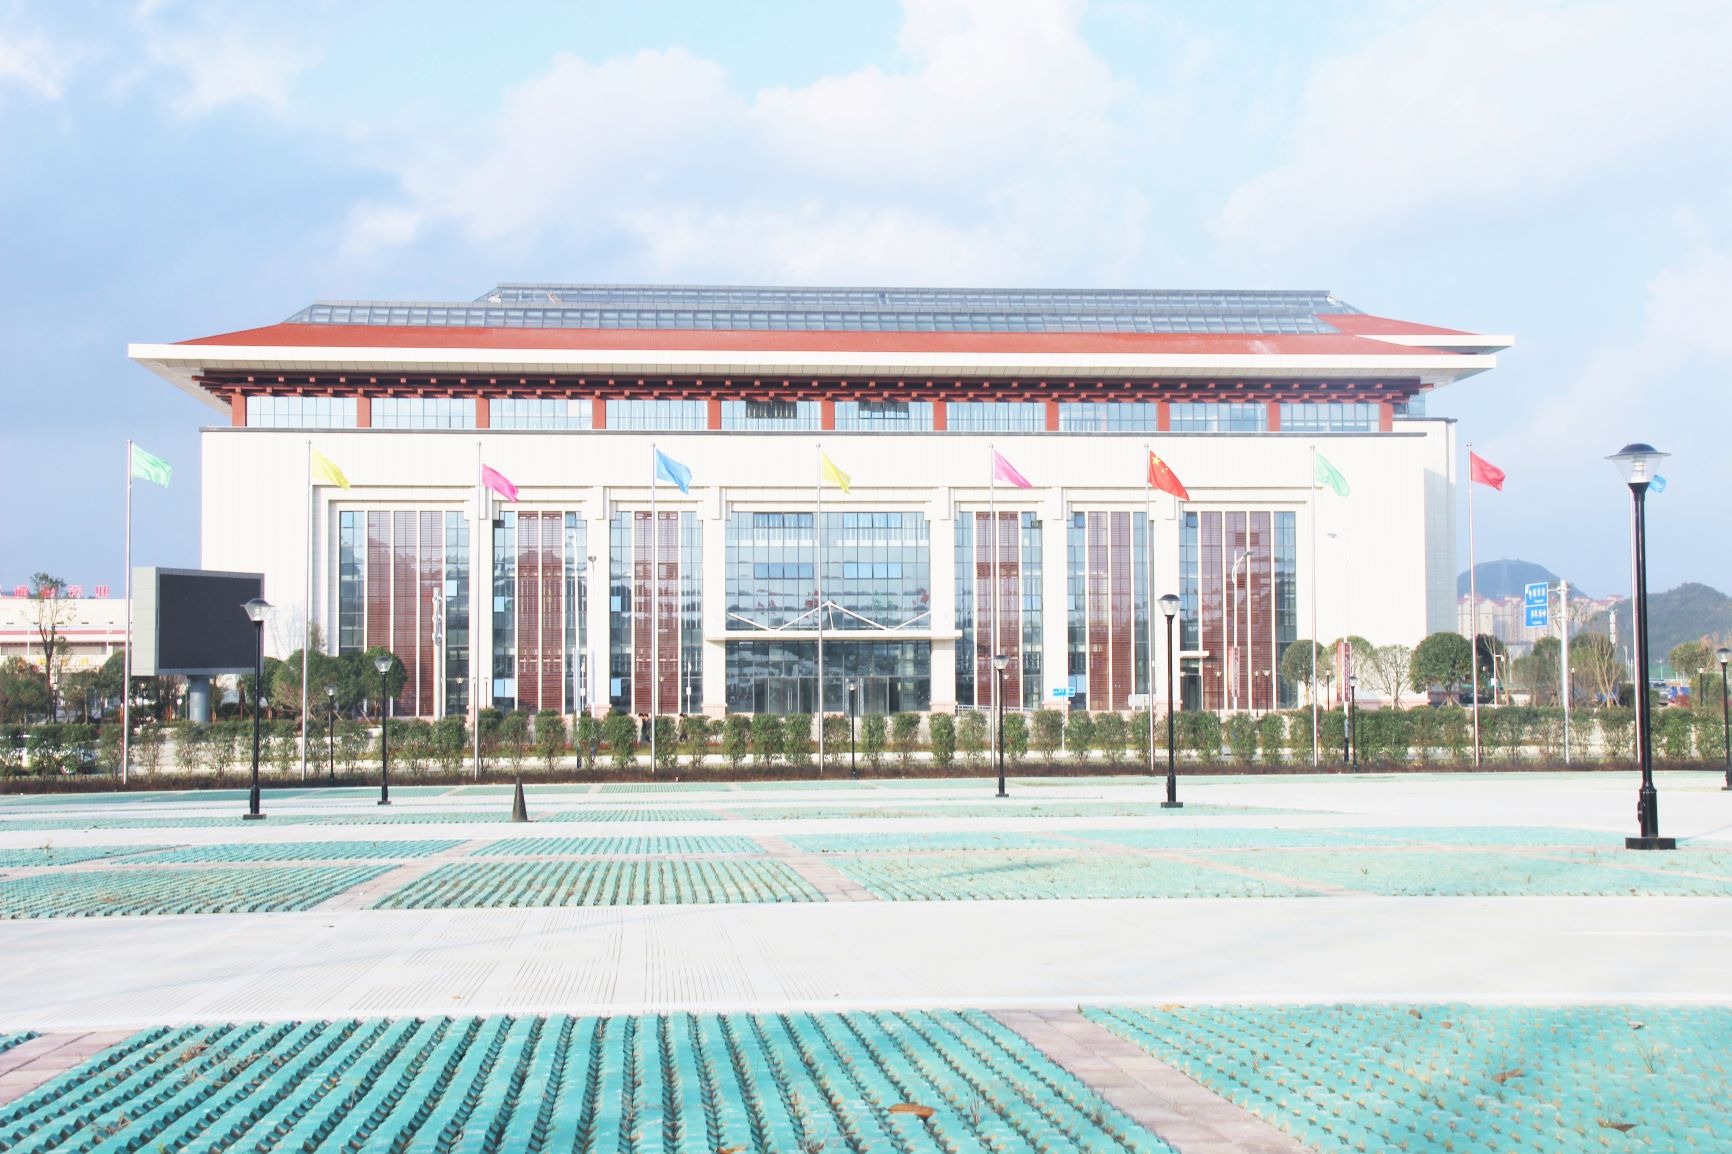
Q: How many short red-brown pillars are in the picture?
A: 11